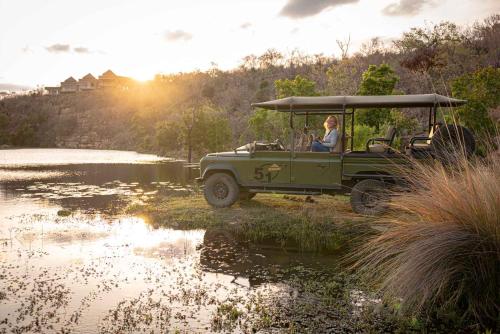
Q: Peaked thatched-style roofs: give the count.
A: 3